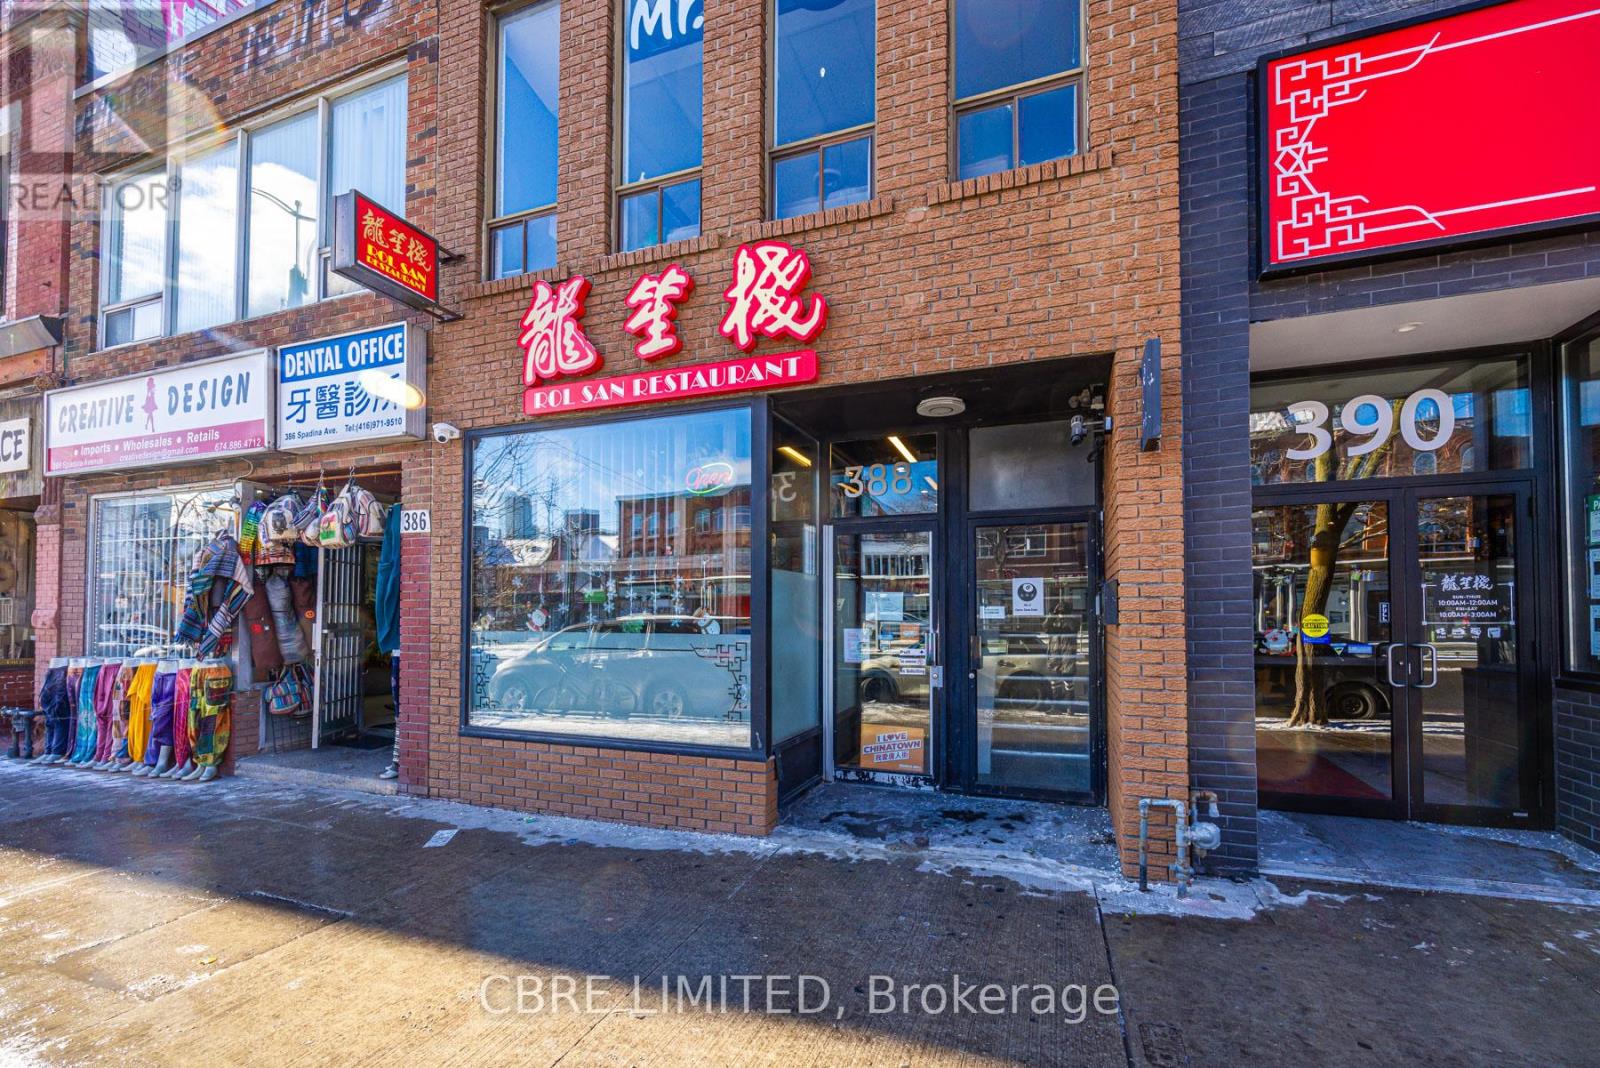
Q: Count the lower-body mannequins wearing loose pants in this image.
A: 9